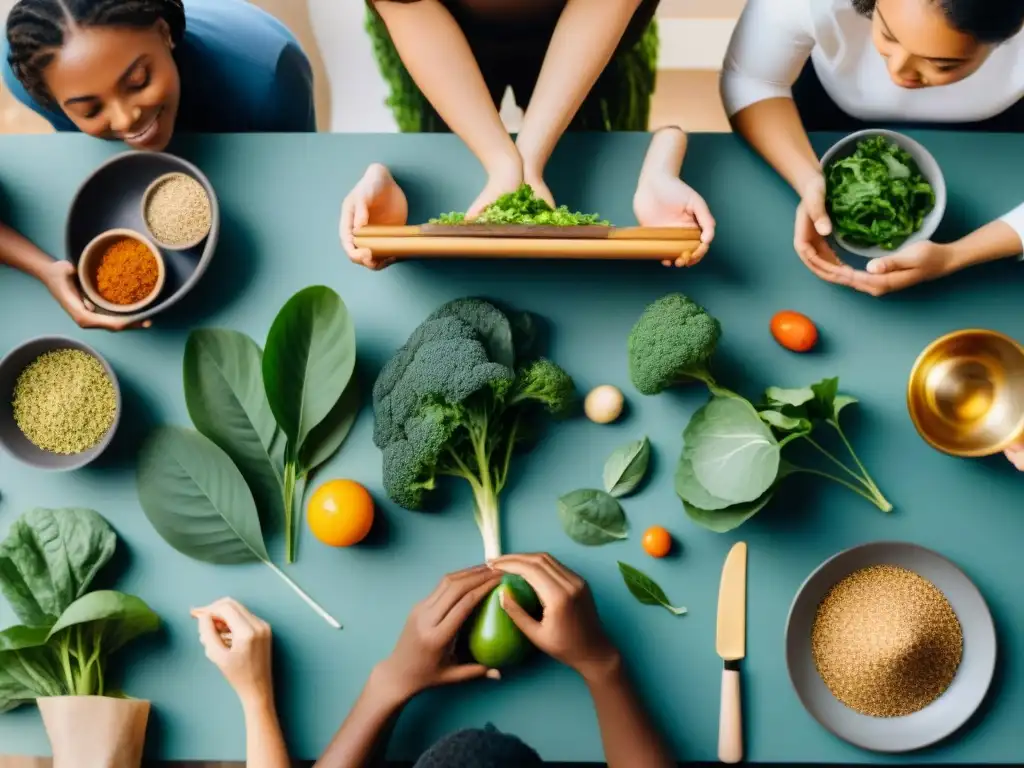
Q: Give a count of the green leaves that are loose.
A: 3